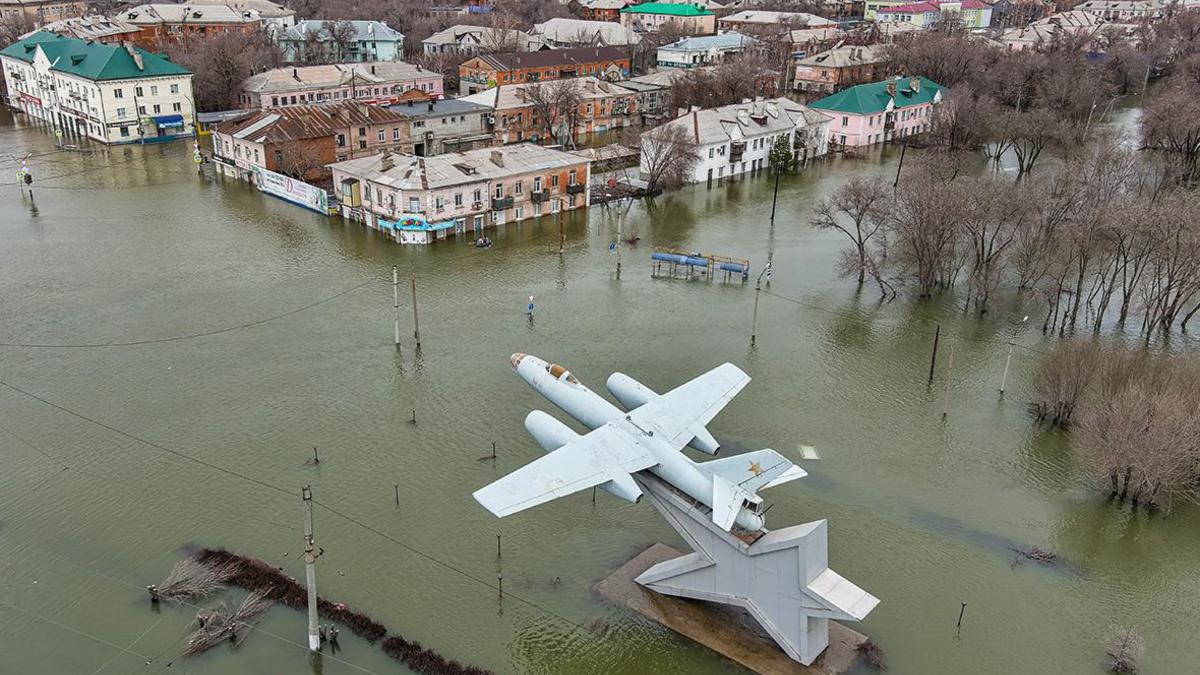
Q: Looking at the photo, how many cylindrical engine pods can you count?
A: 2